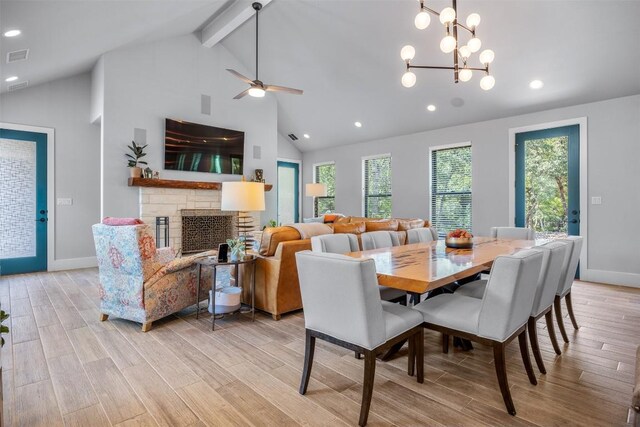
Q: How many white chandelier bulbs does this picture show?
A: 11